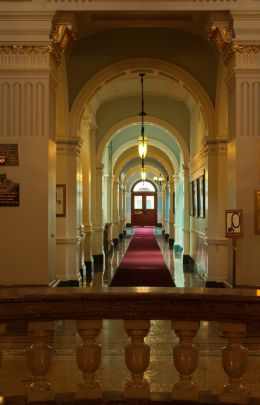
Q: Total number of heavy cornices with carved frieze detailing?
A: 2